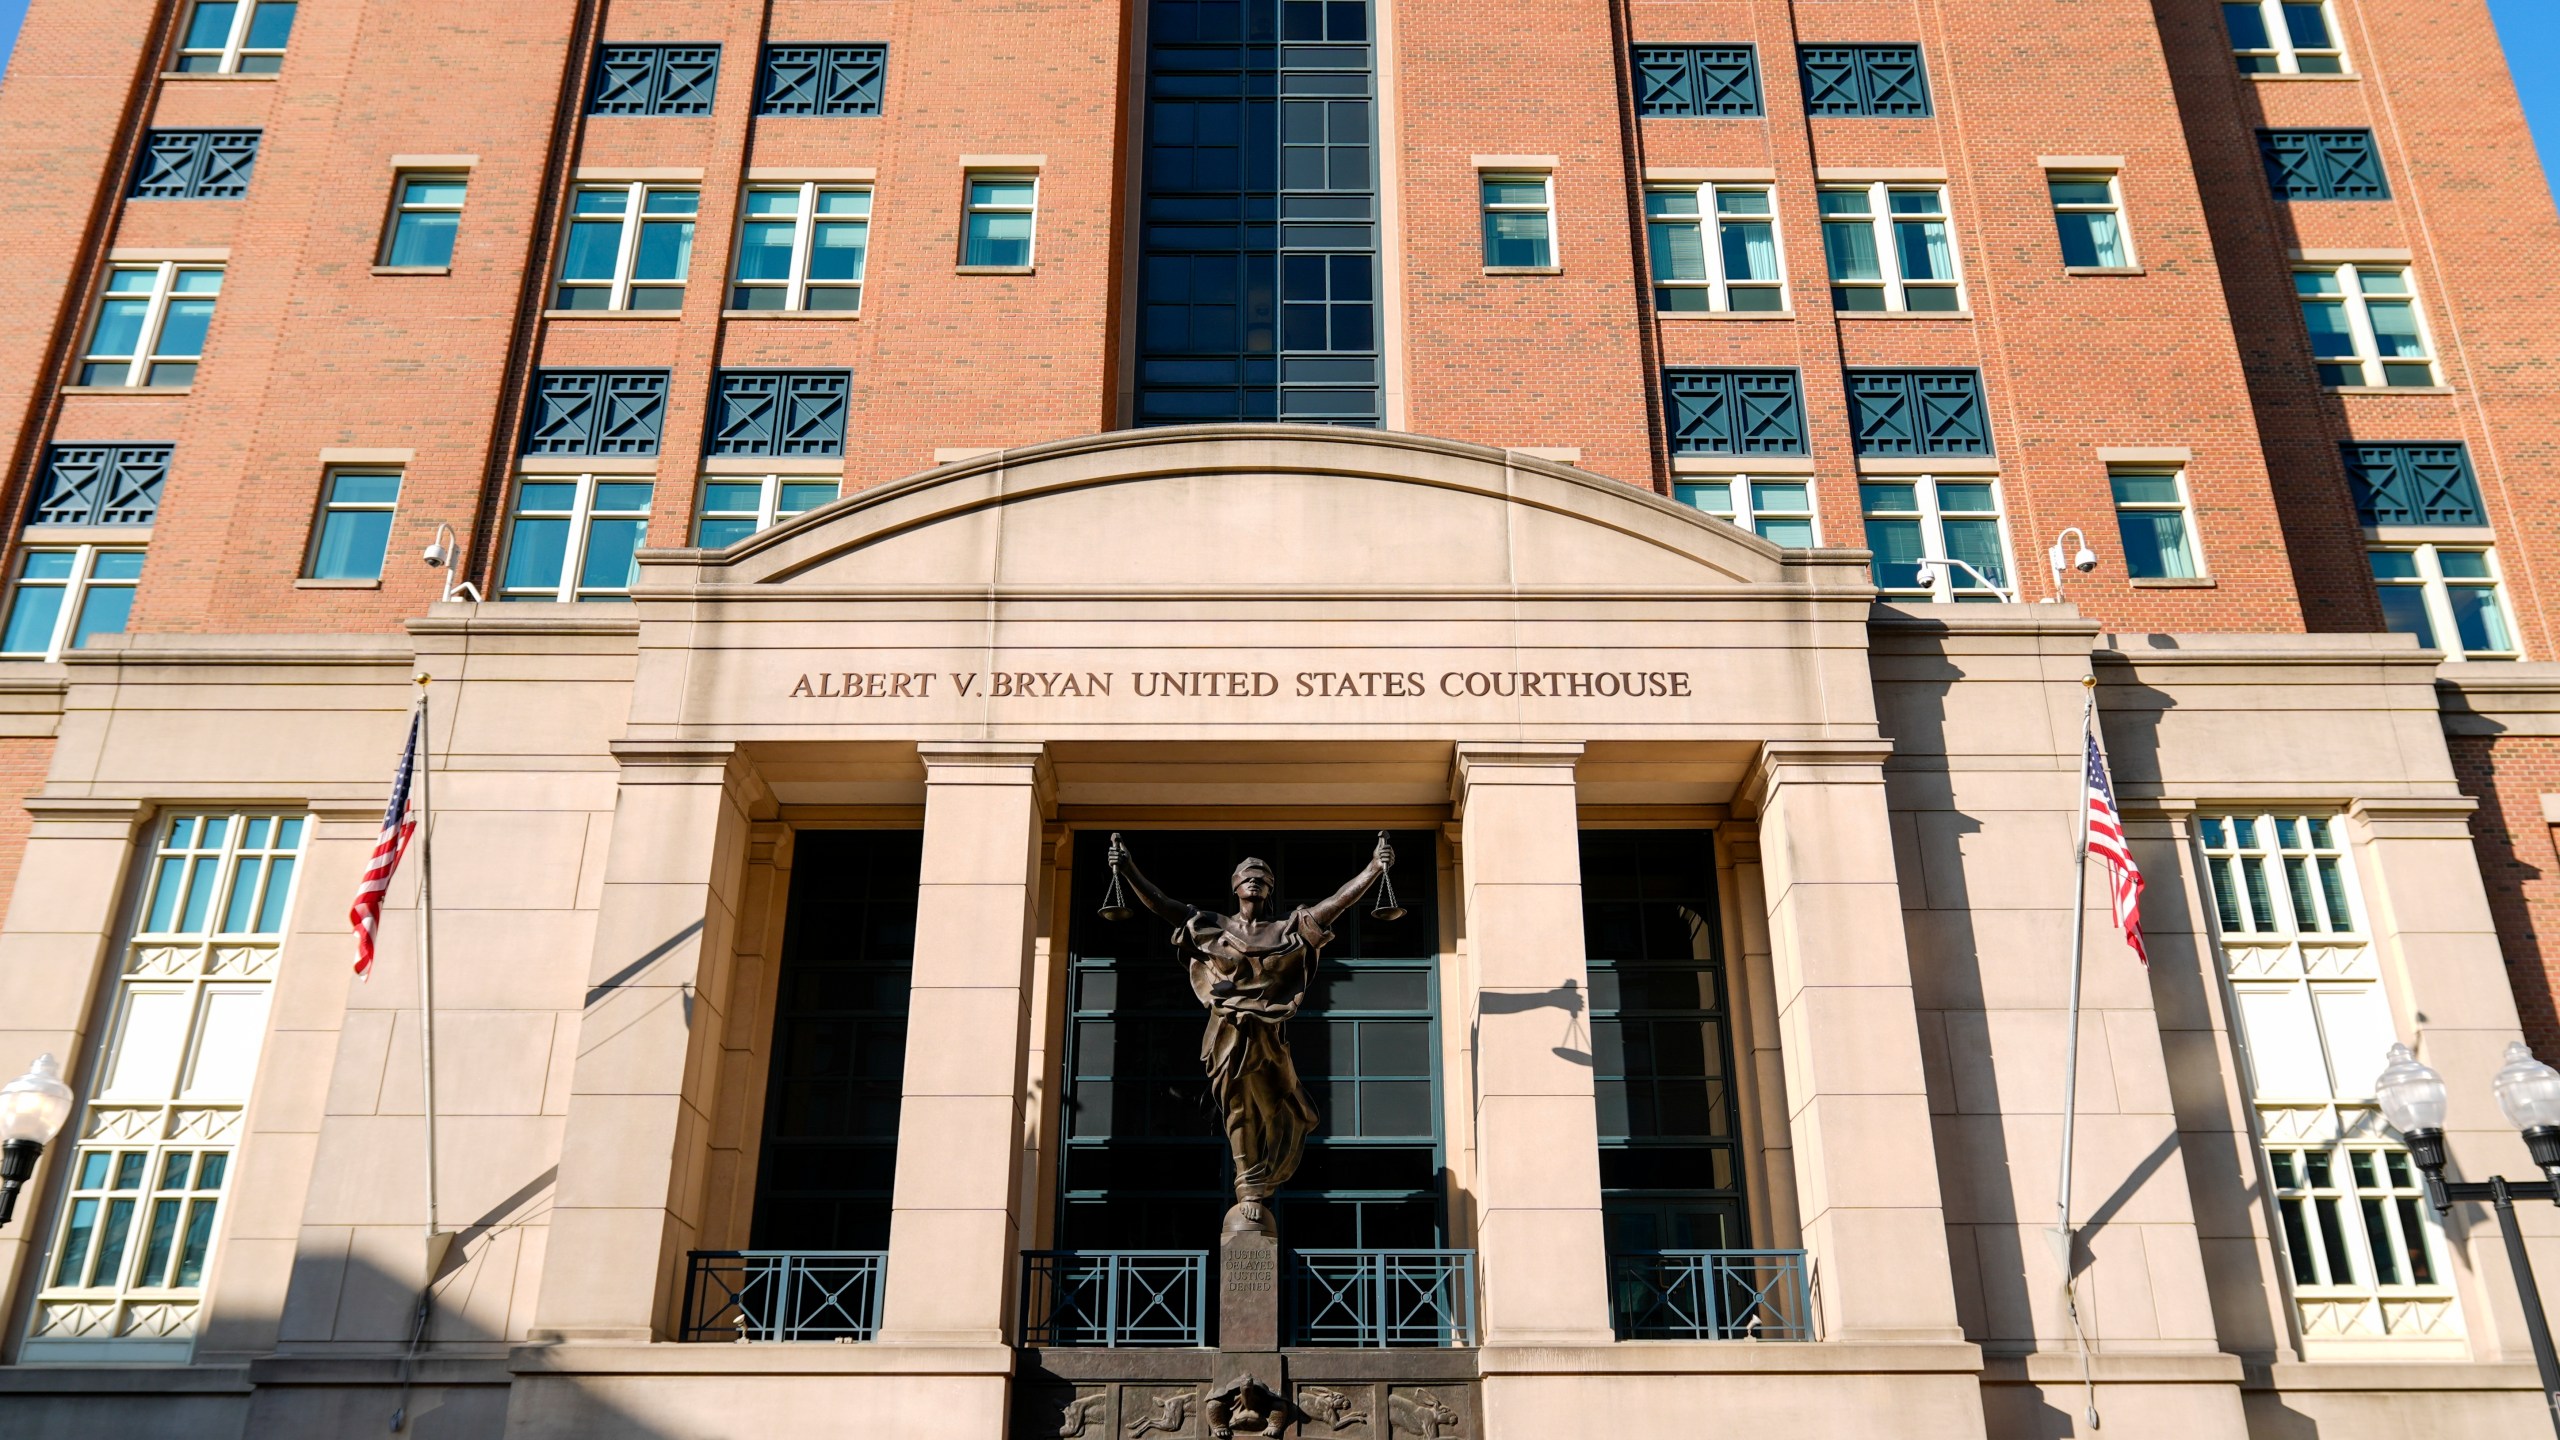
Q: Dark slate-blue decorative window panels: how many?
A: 12